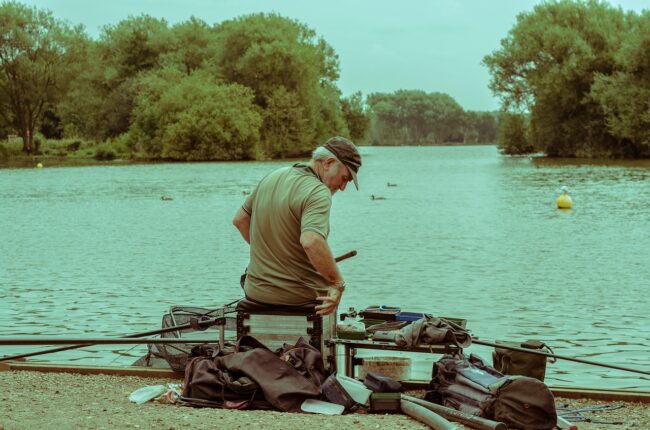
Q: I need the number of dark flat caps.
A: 1